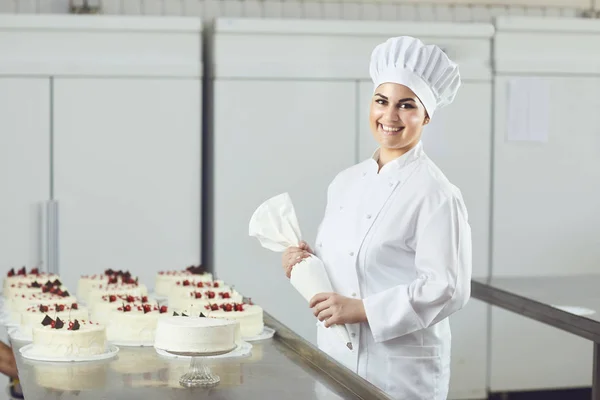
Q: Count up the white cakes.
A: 15